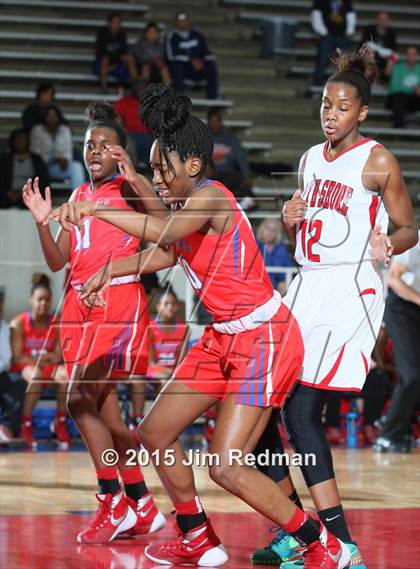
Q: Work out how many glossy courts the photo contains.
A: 1